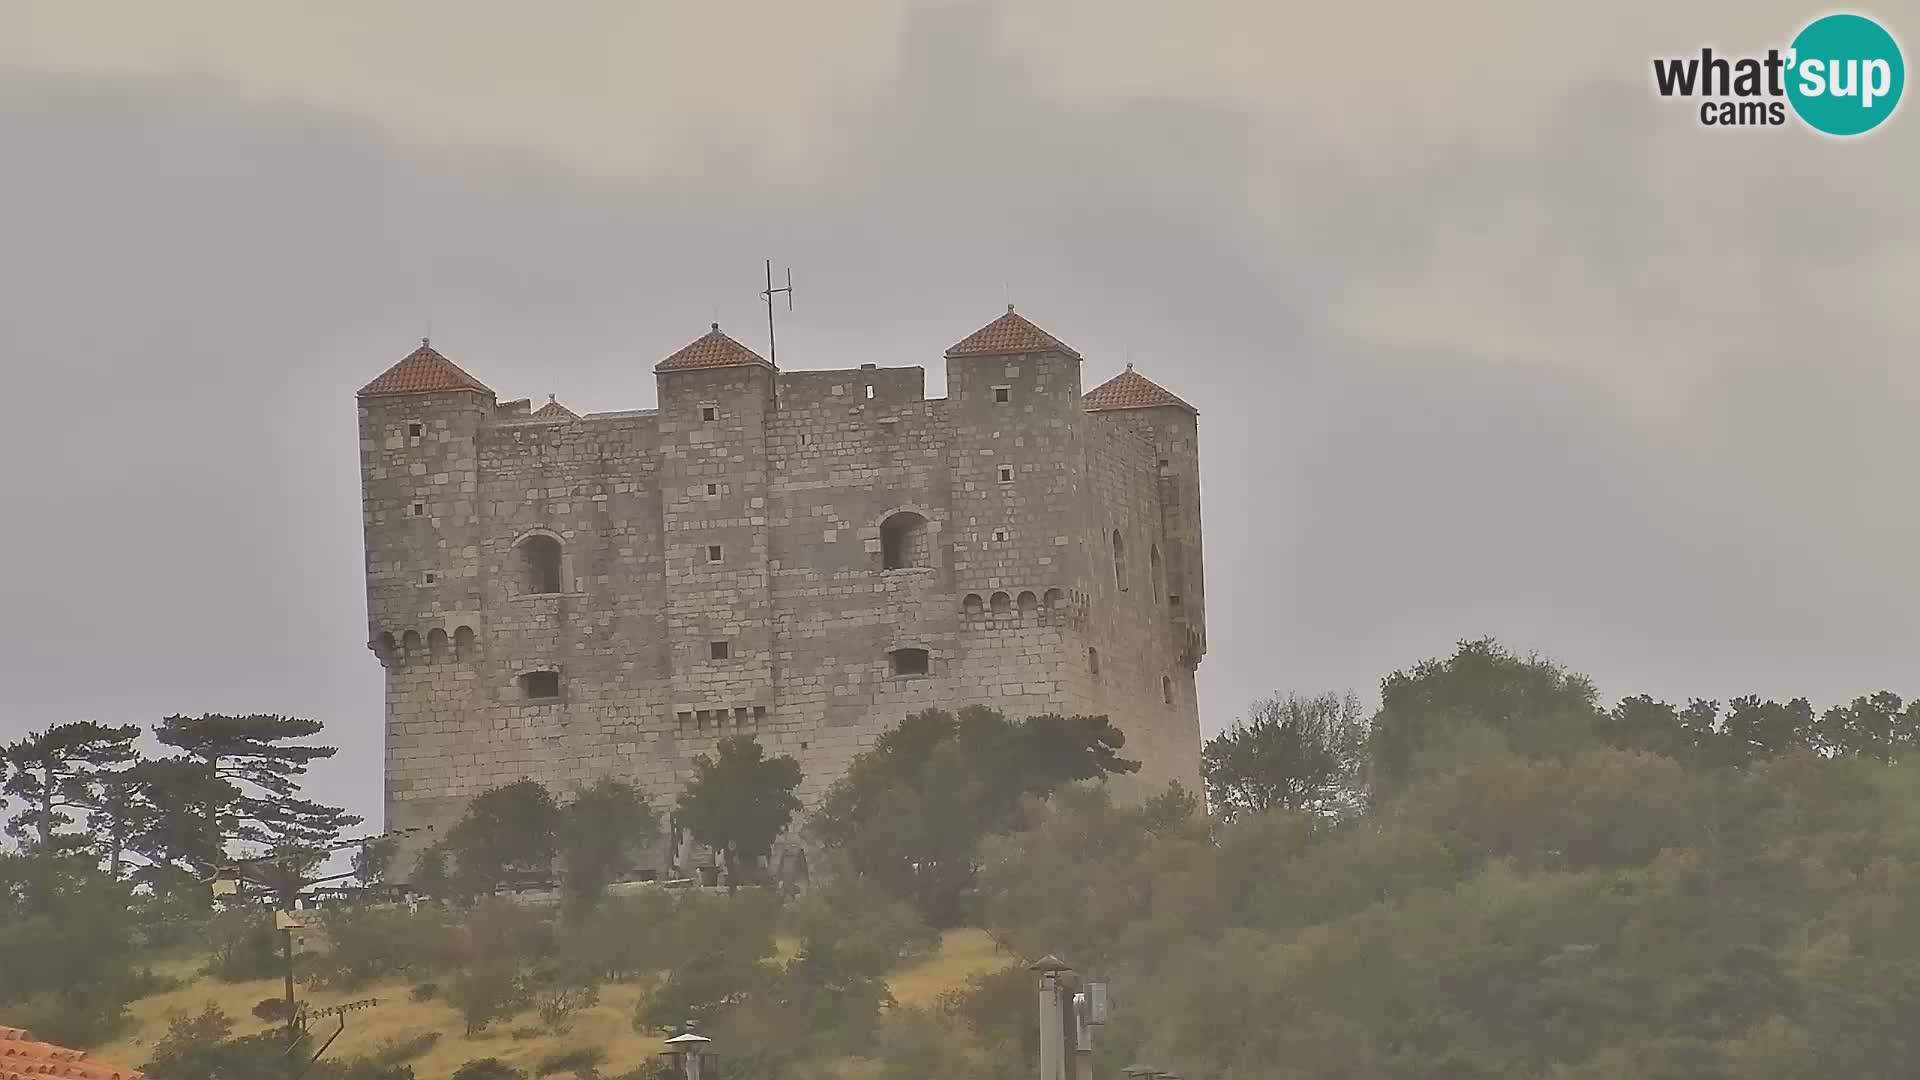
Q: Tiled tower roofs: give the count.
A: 5